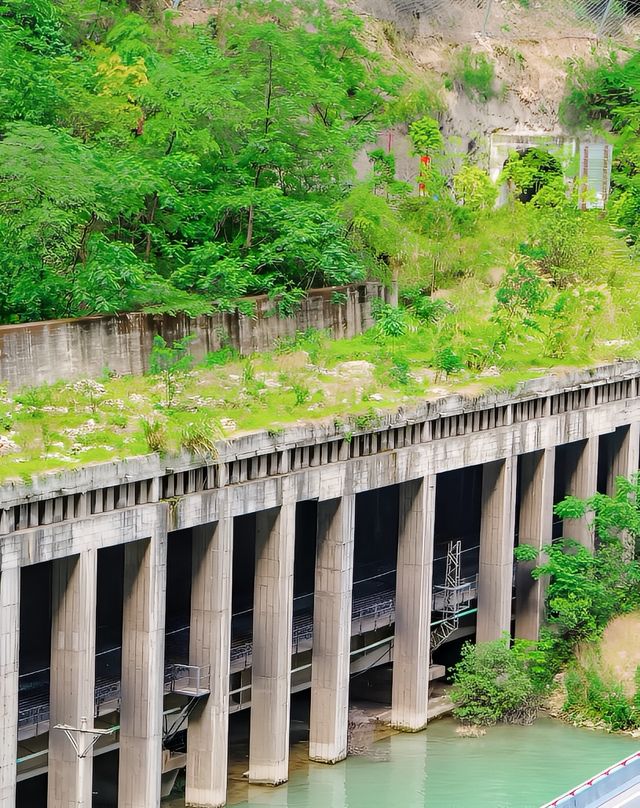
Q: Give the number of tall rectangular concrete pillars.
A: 11